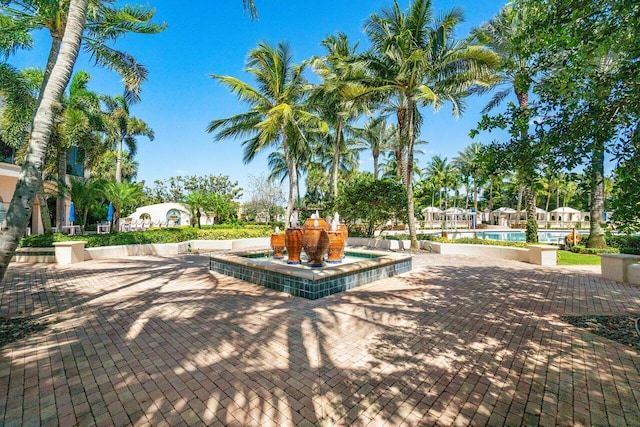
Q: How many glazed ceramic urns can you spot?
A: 6